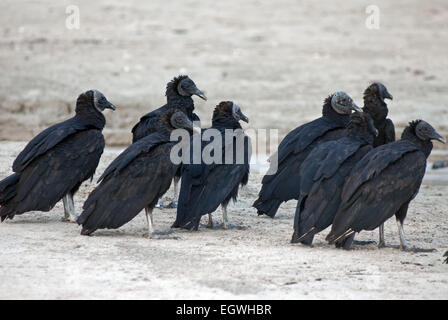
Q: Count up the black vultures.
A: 8